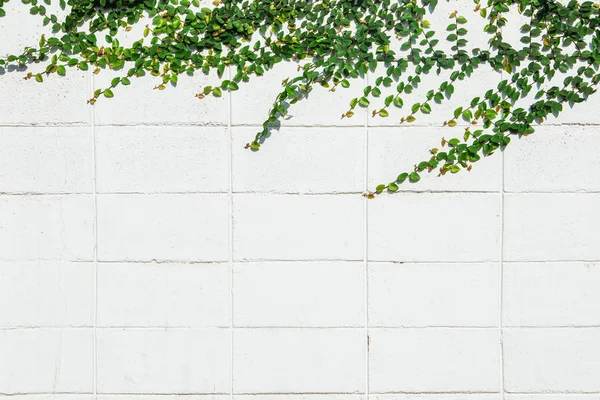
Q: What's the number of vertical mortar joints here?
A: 4